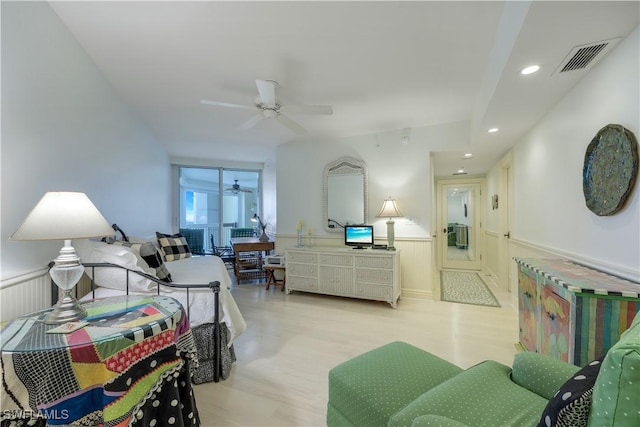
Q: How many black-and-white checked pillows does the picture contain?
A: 2